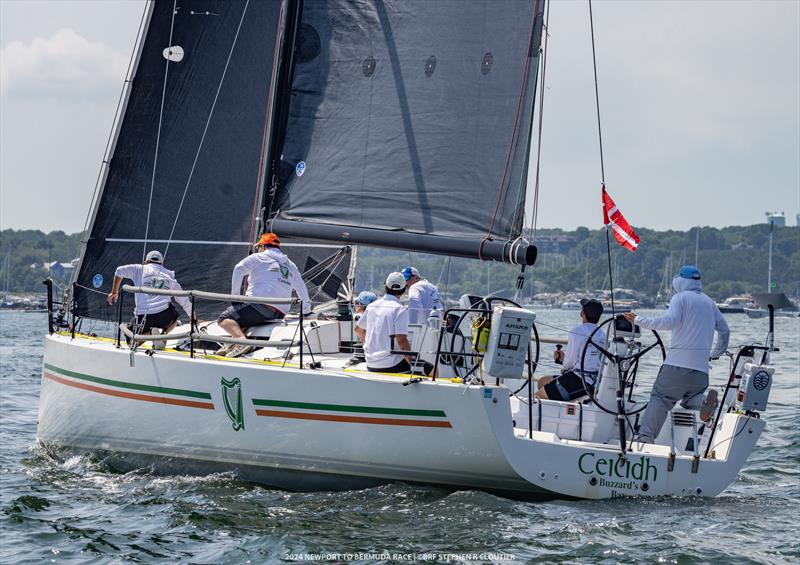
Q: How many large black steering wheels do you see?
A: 2